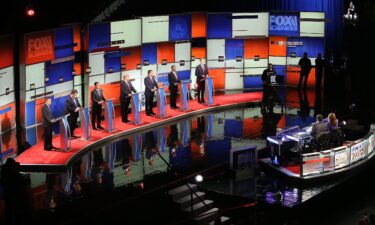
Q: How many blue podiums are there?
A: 7